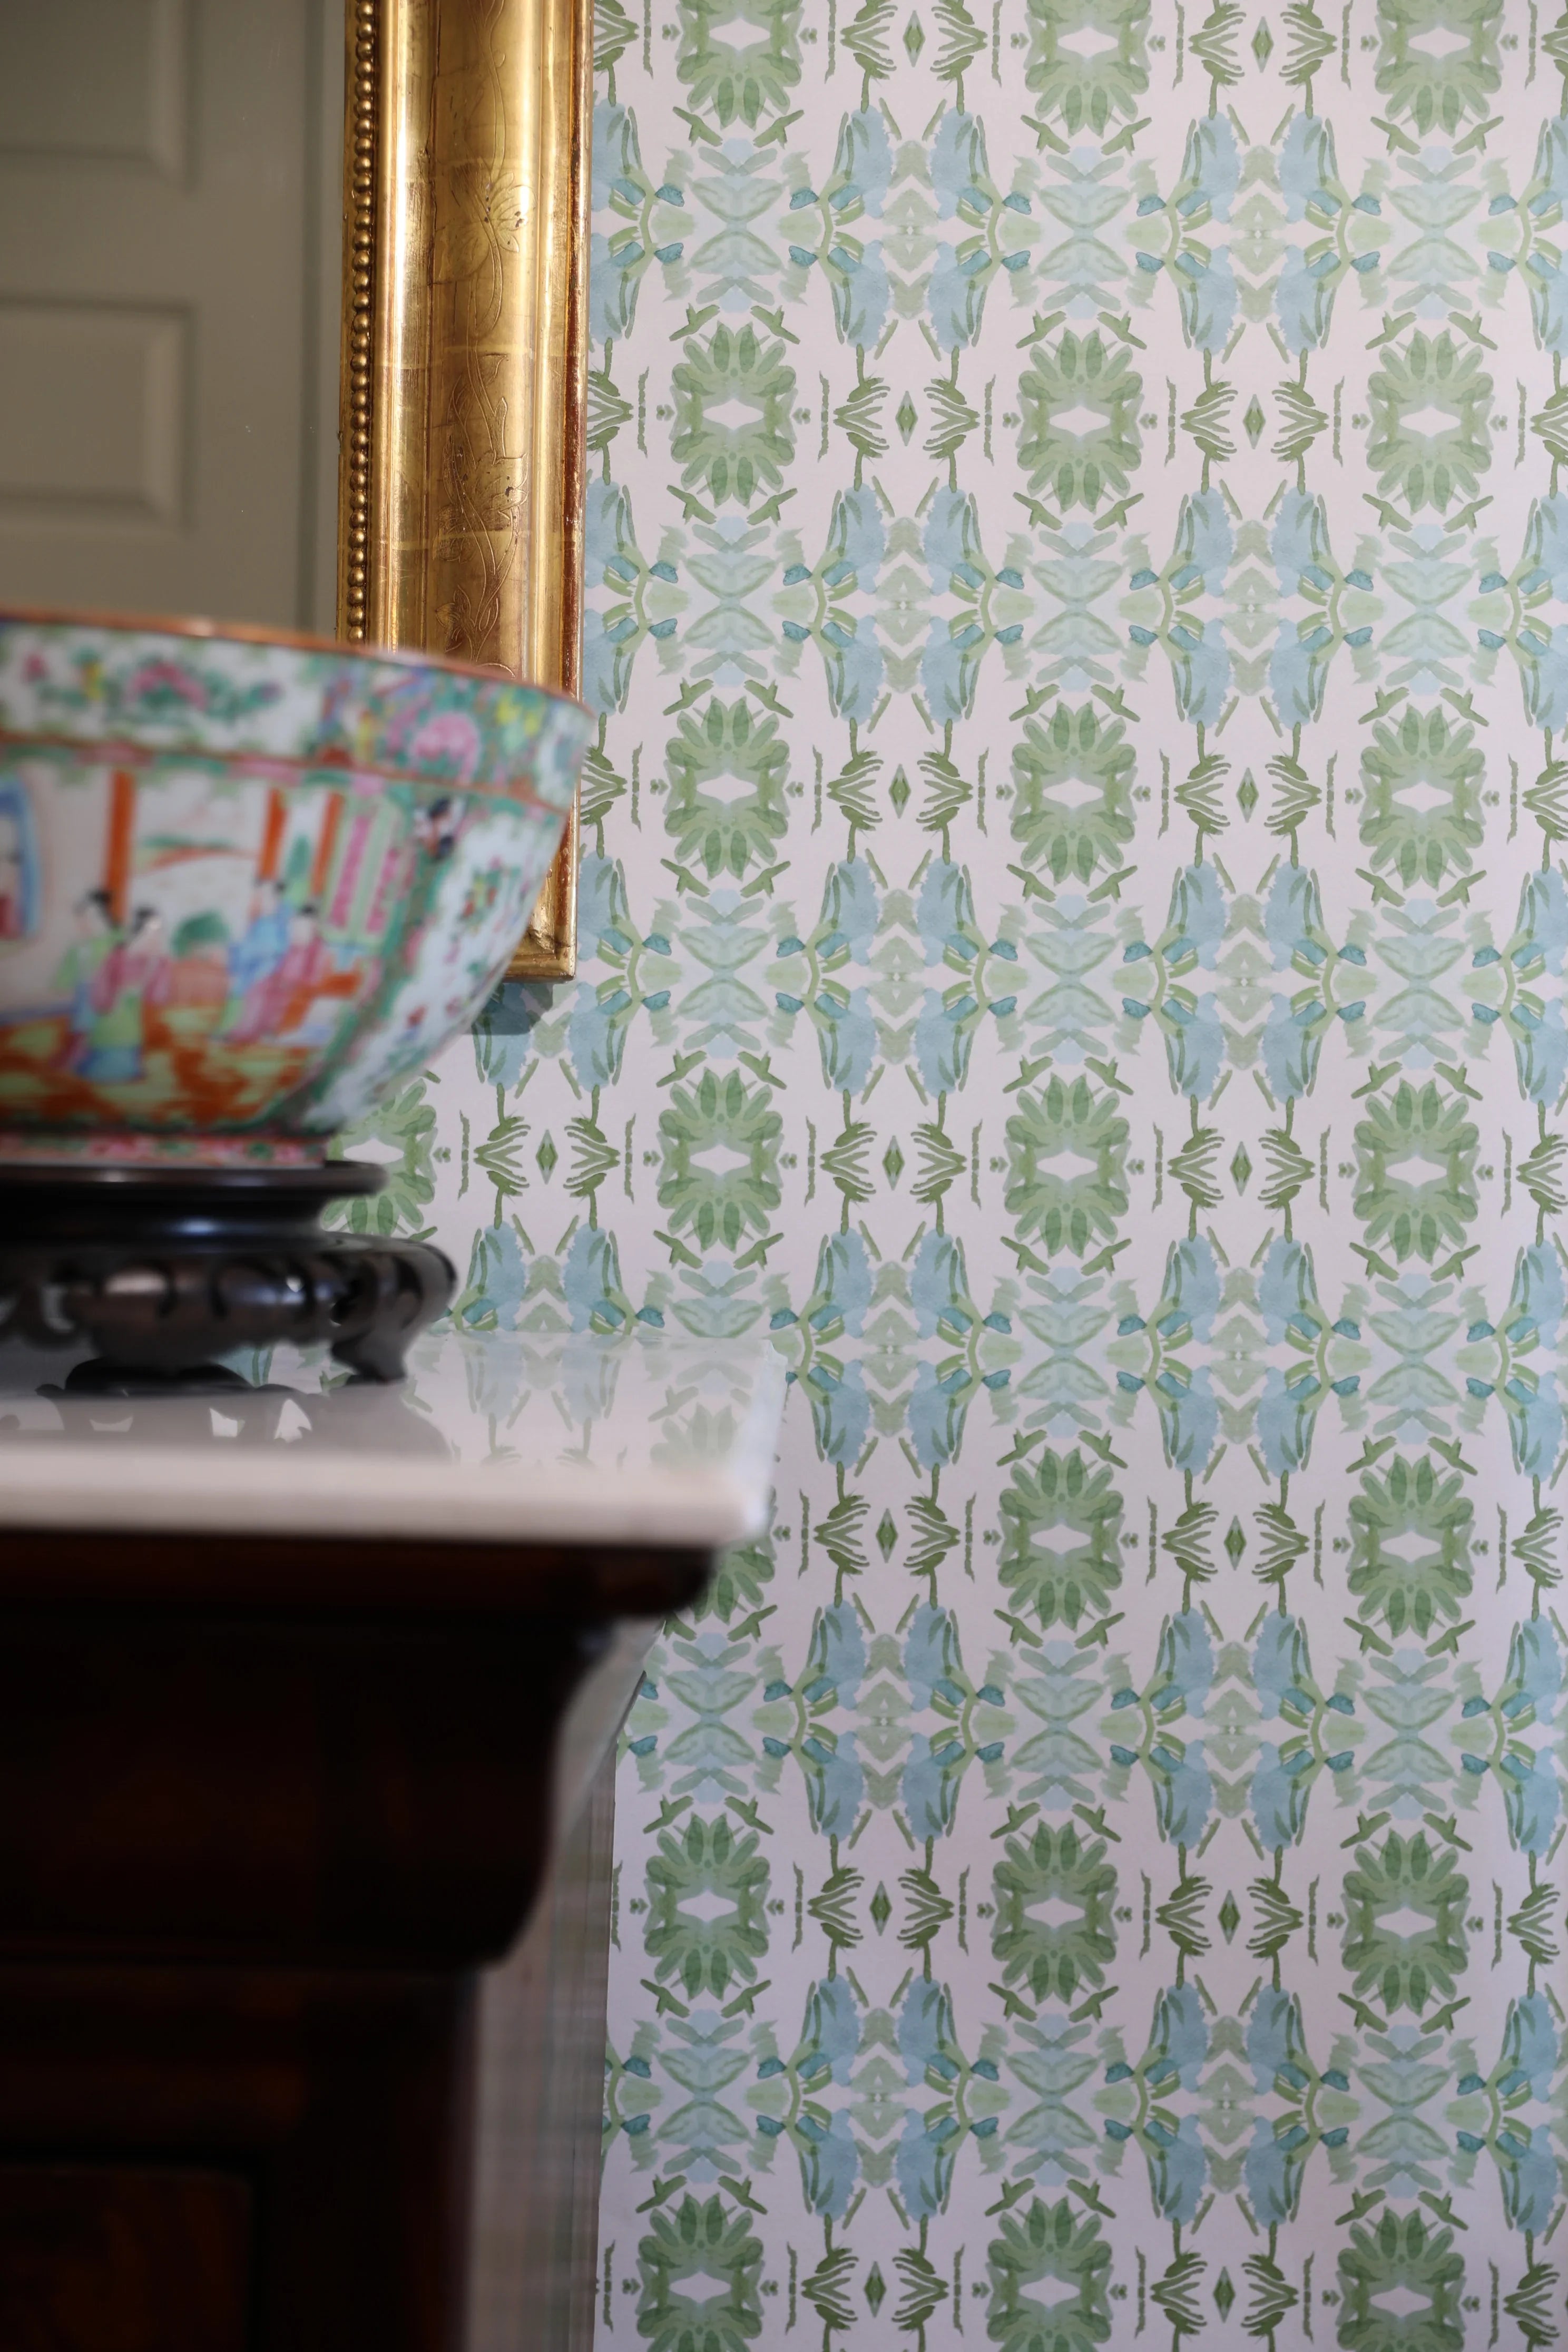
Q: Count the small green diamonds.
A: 15